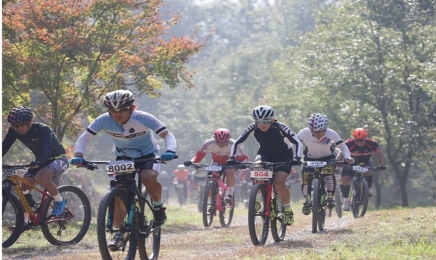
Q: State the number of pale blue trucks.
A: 0